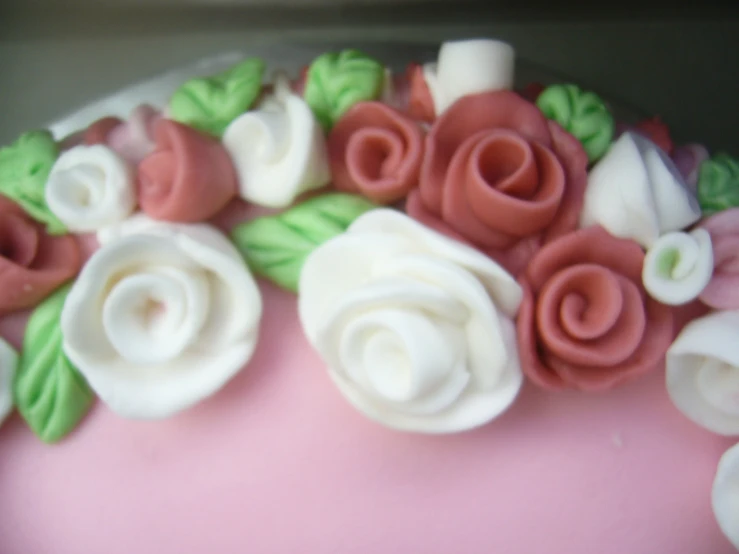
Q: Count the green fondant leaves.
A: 7